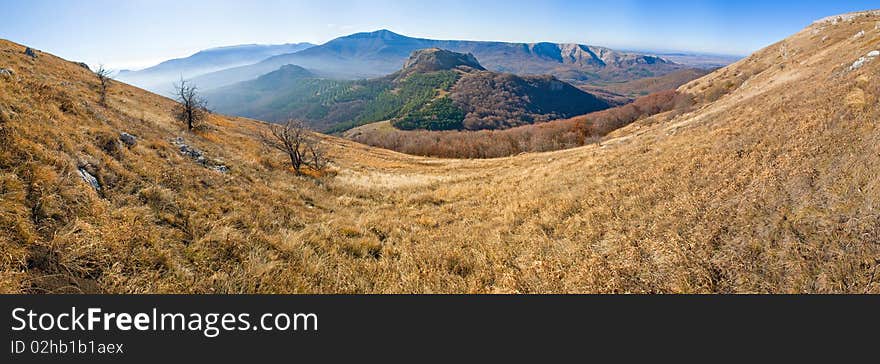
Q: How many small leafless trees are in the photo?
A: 3